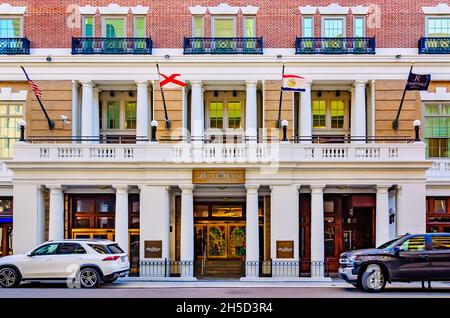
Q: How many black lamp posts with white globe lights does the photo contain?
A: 4